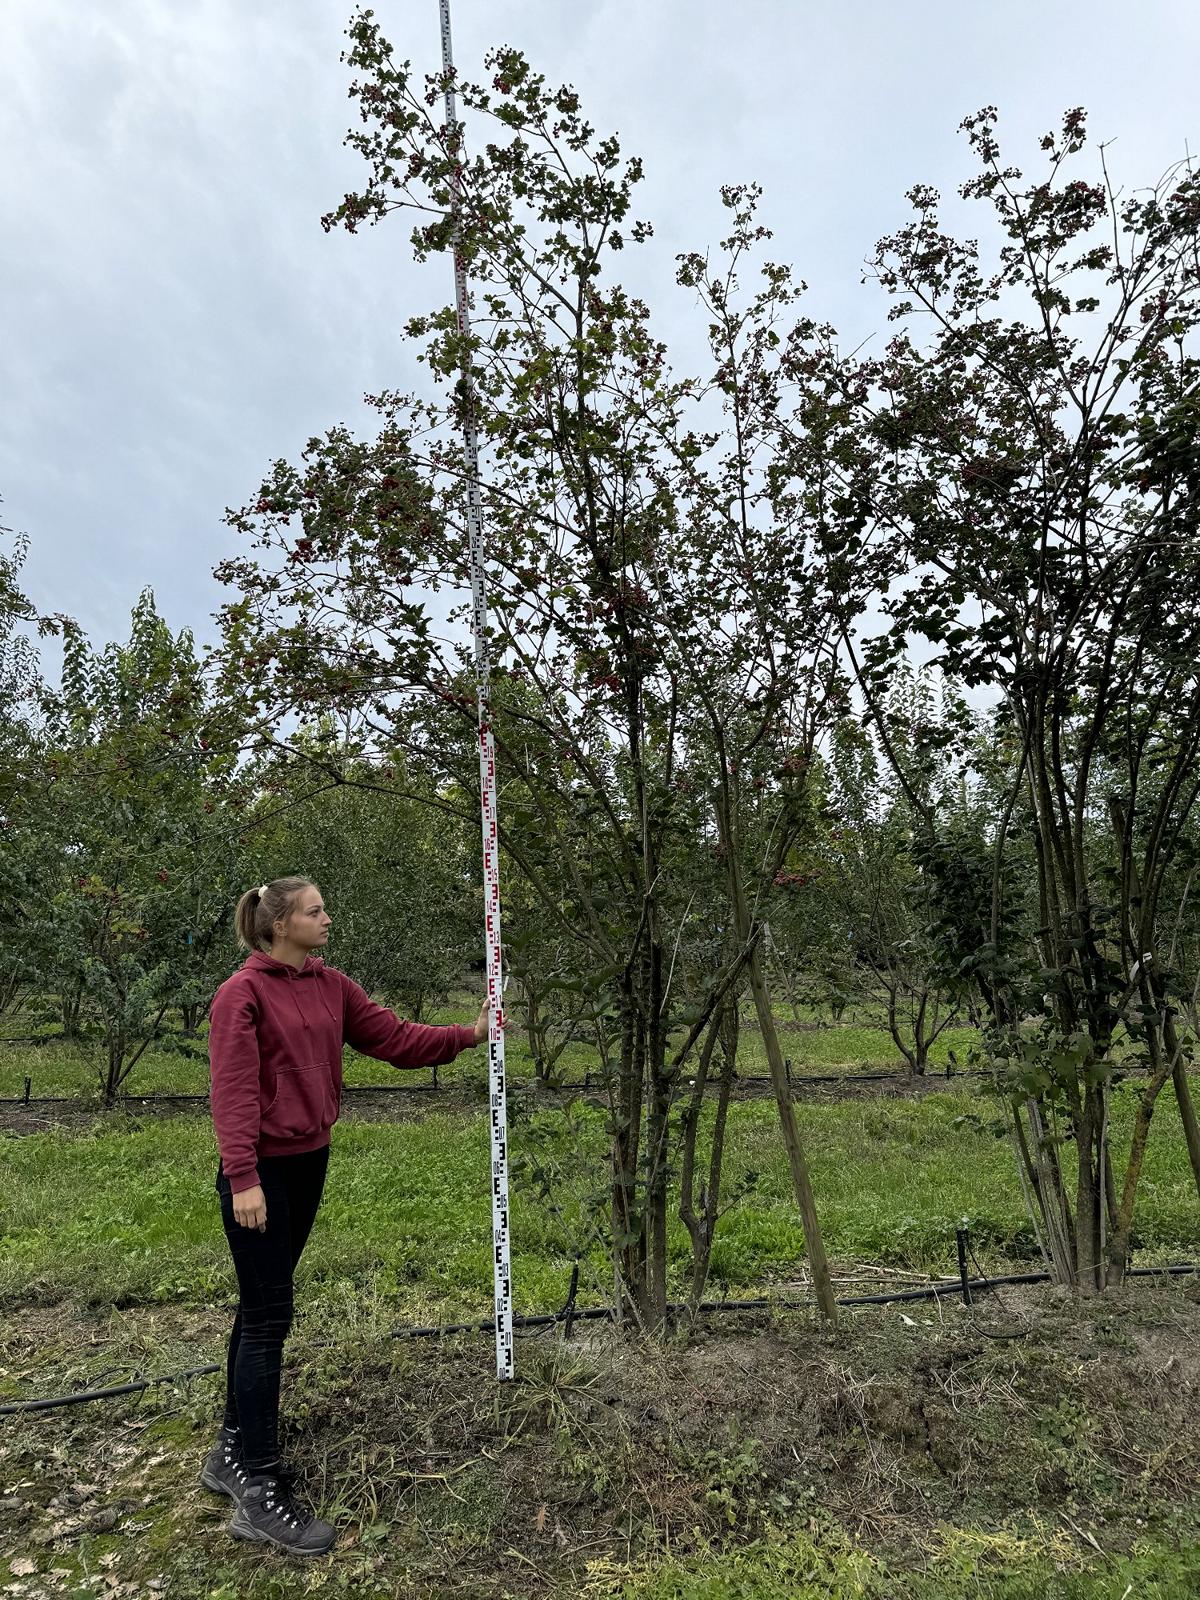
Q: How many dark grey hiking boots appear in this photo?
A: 2